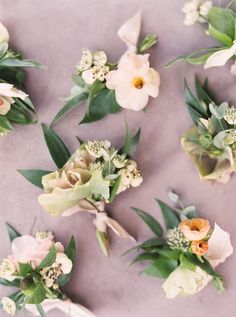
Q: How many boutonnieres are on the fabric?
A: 7